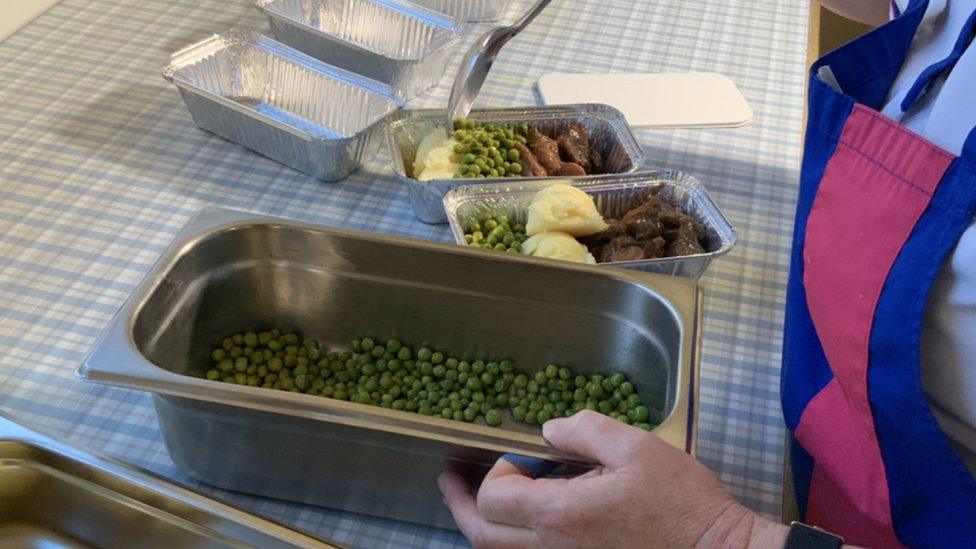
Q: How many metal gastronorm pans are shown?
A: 2